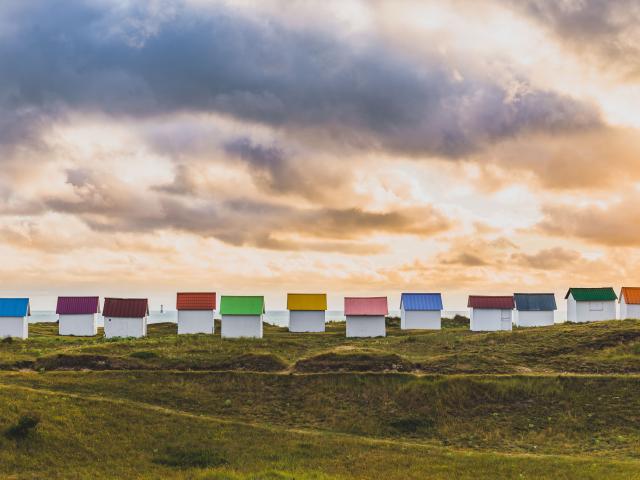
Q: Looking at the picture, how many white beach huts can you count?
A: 12